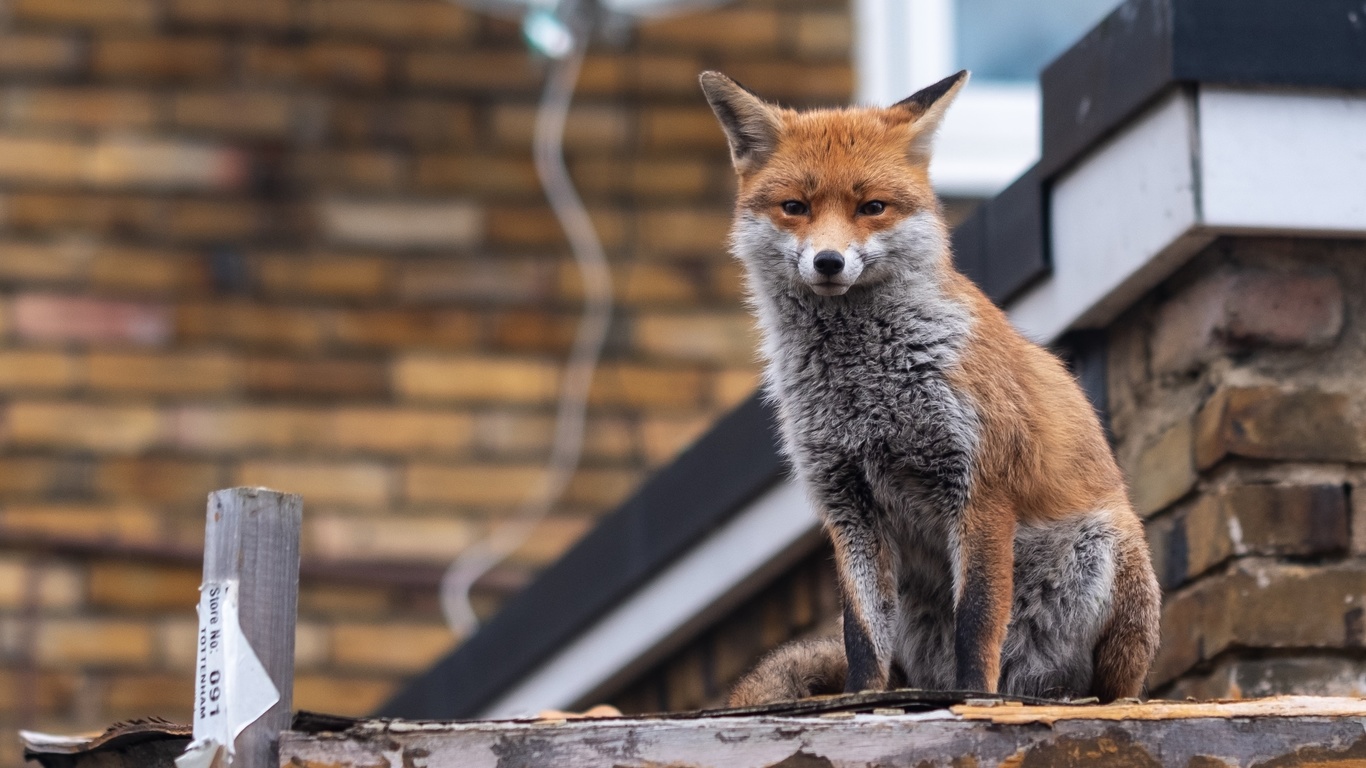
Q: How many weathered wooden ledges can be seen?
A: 1